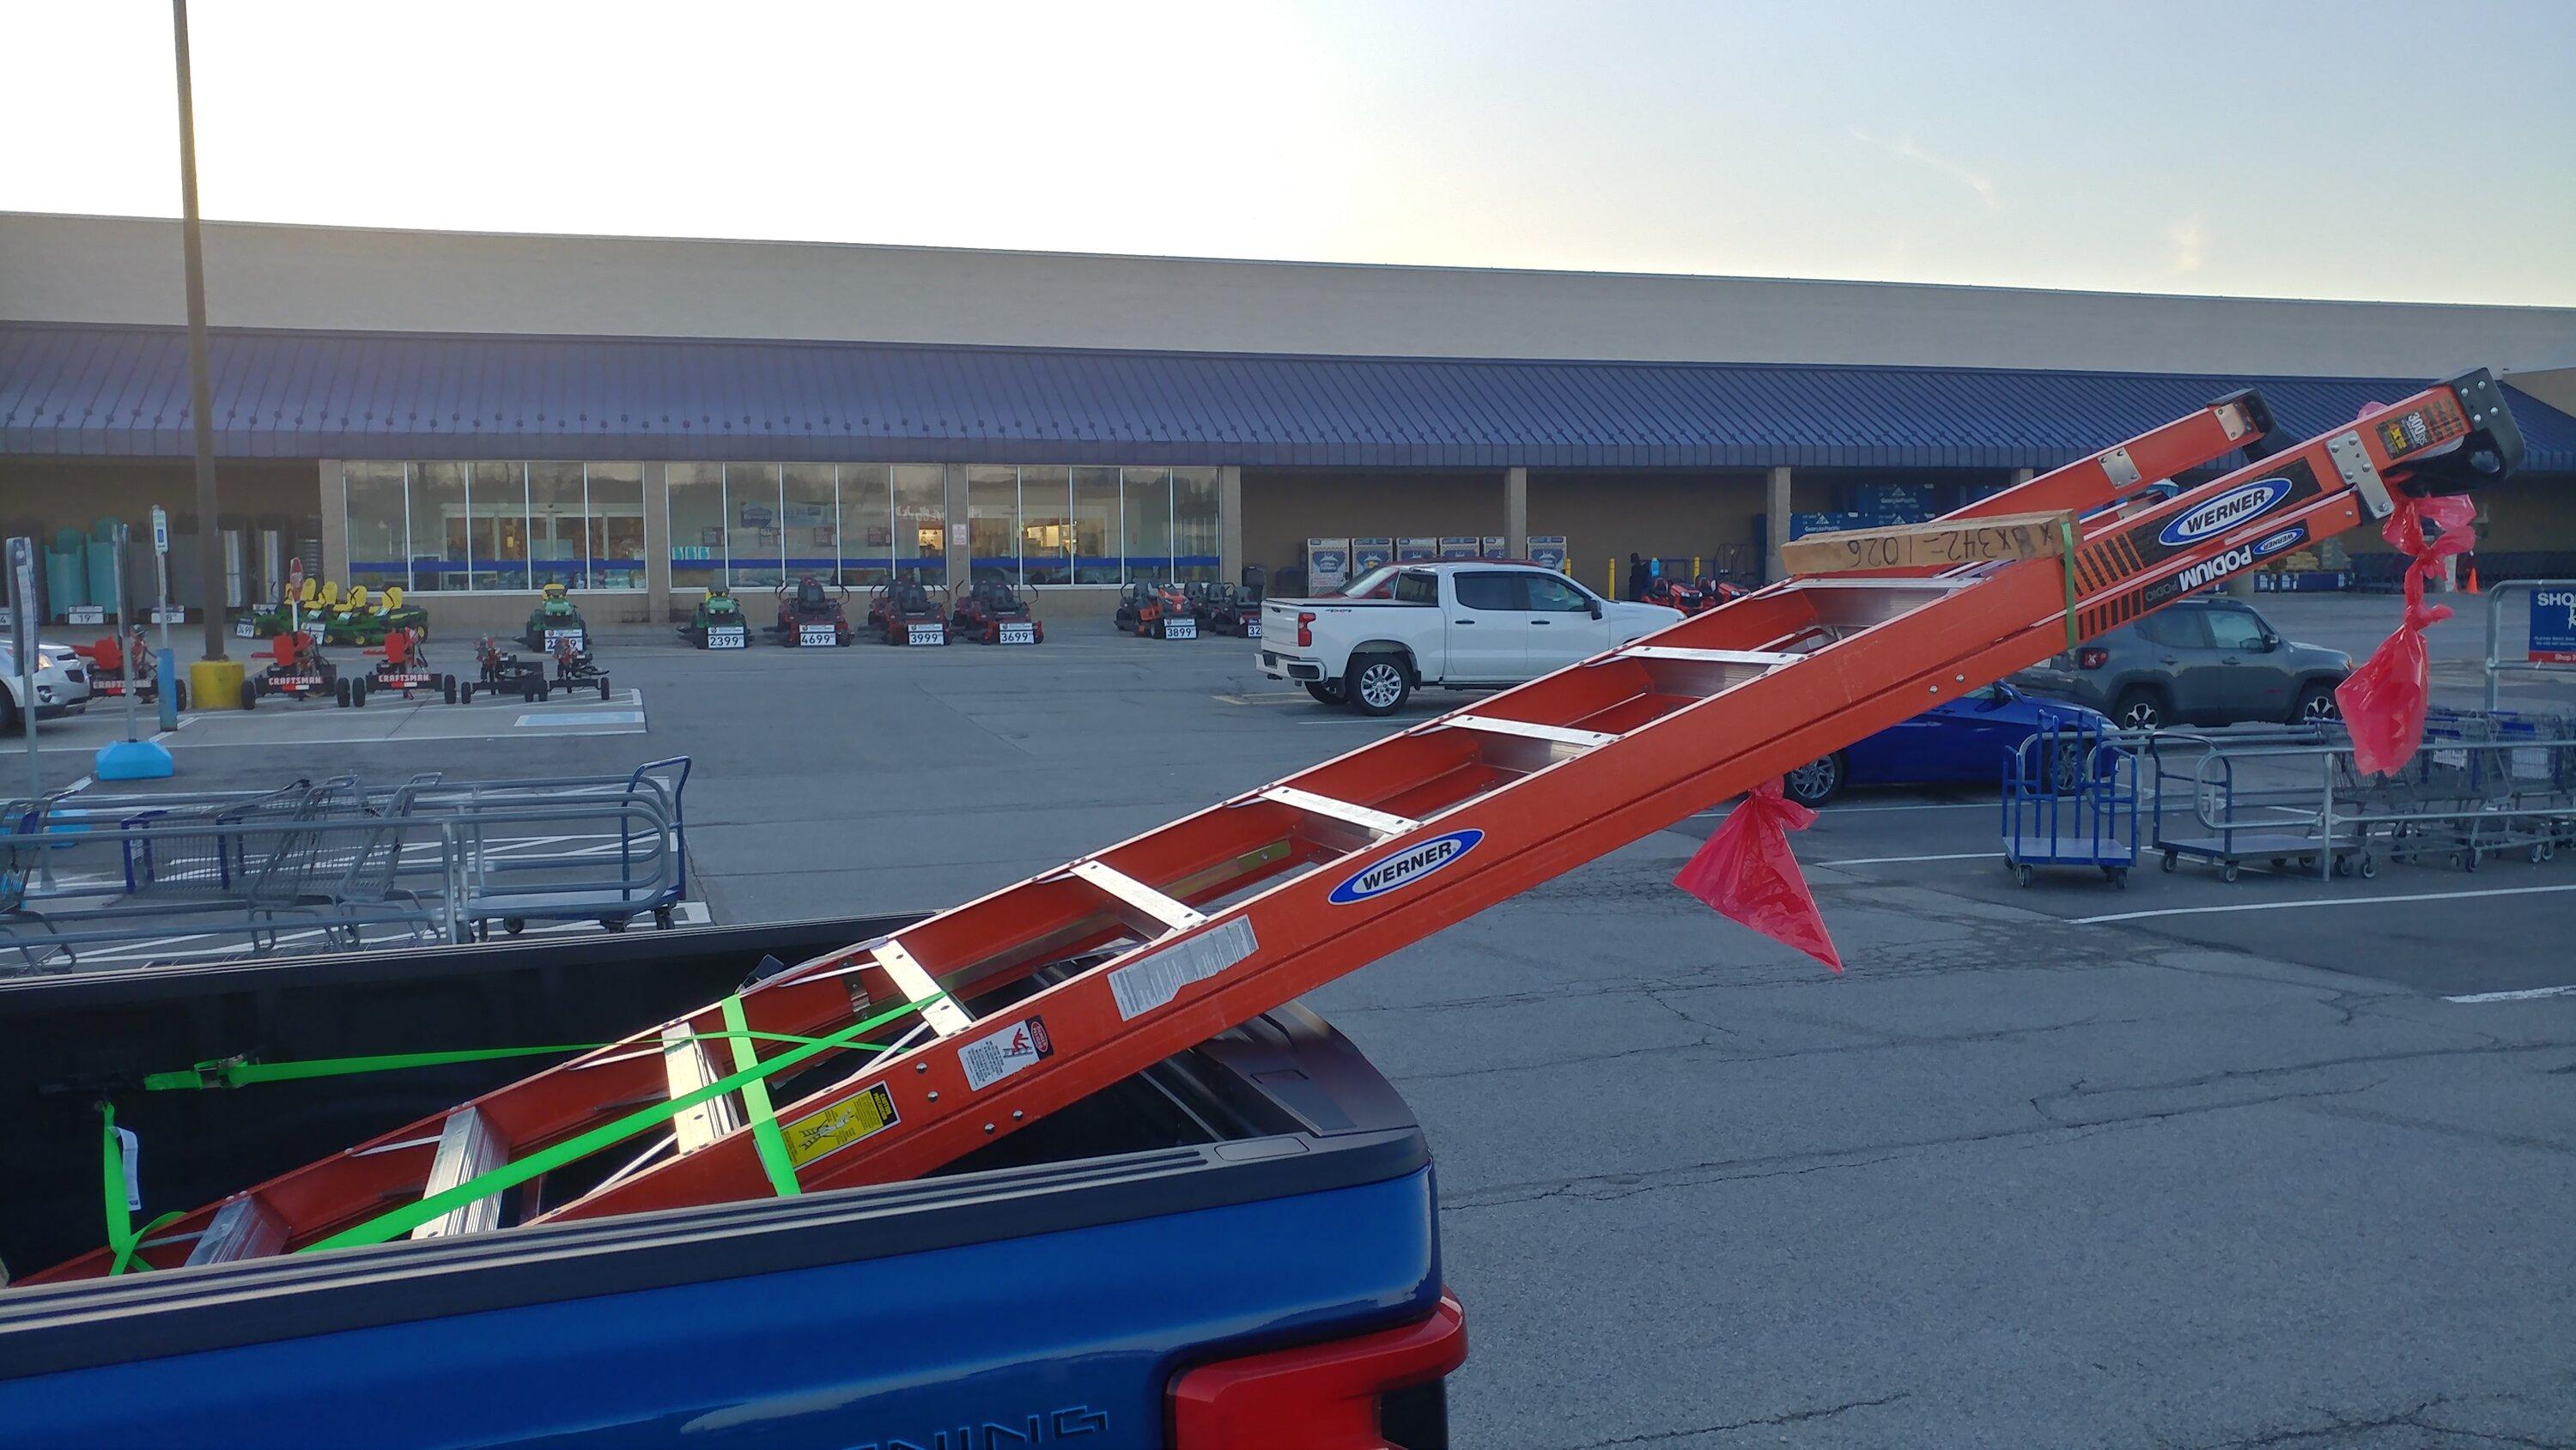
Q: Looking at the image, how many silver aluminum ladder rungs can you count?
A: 9